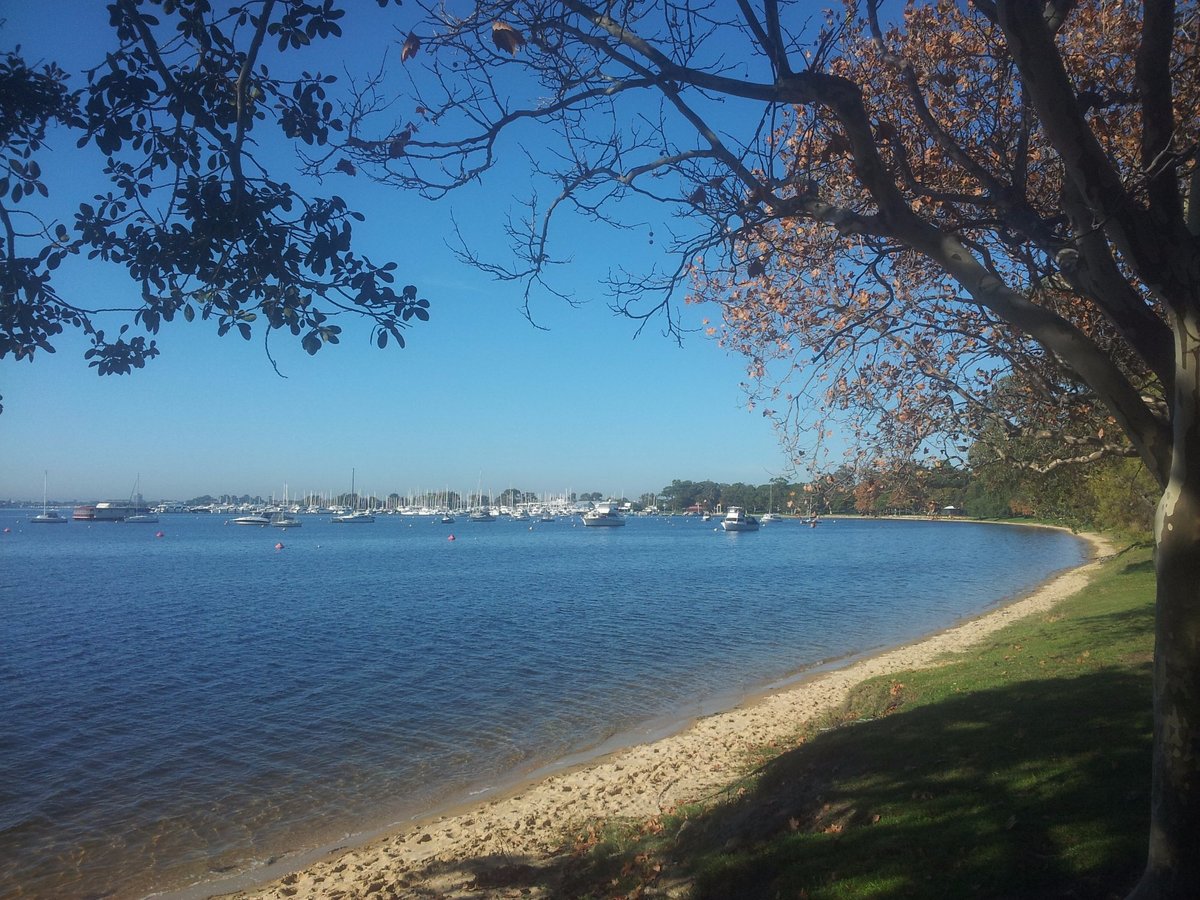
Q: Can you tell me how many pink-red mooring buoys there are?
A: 4